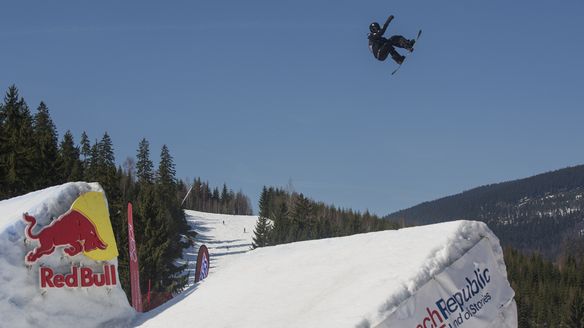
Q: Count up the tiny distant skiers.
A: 2